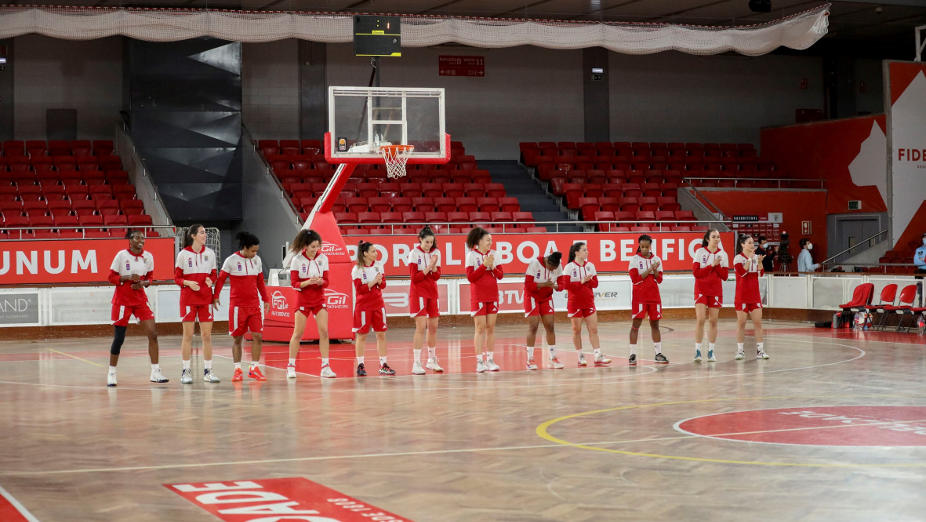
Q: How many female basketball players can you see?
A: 12